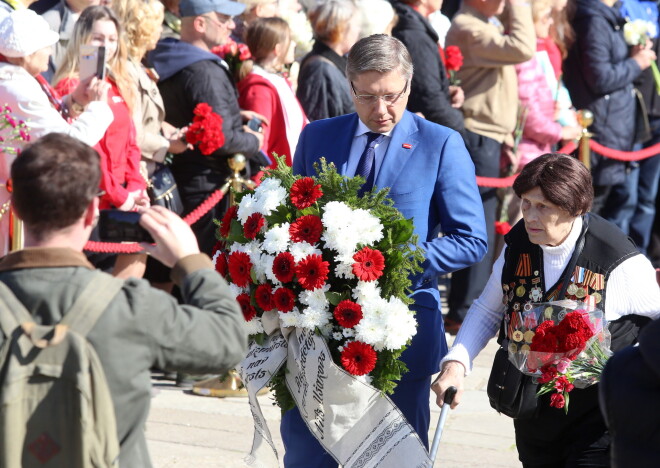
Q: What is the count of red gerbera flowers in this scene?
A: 15